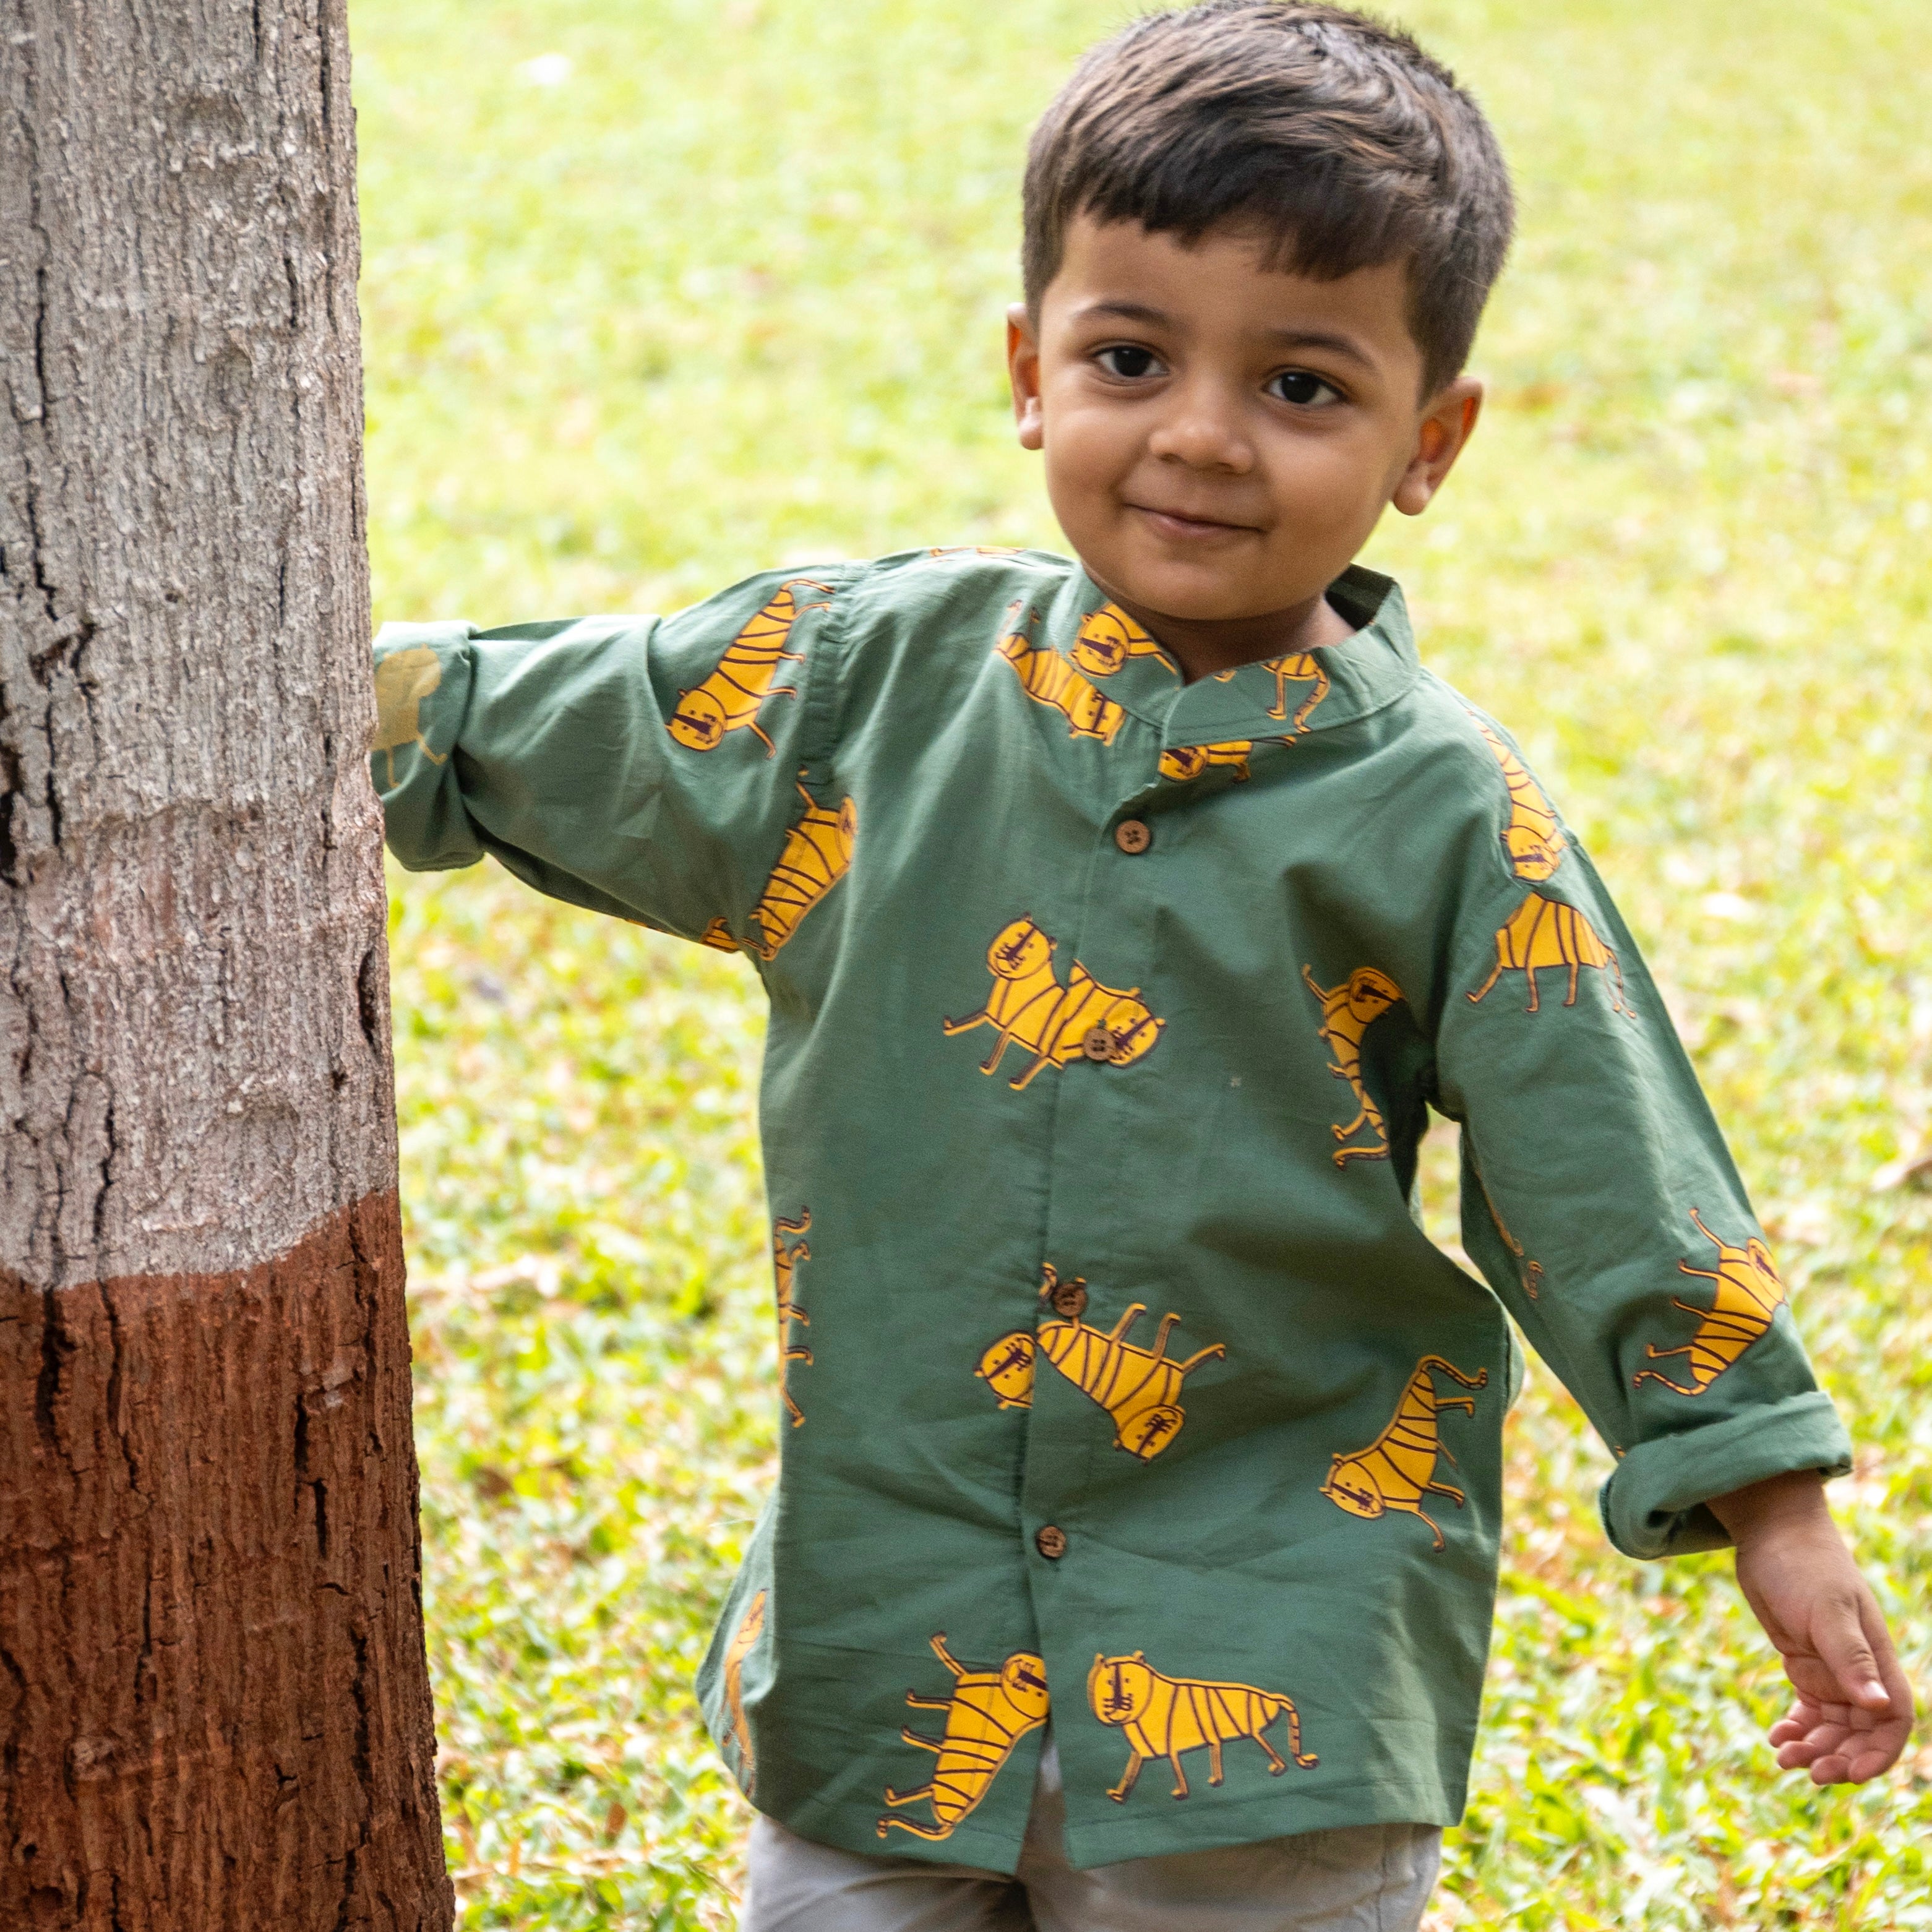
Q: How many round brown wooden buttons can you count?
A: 4